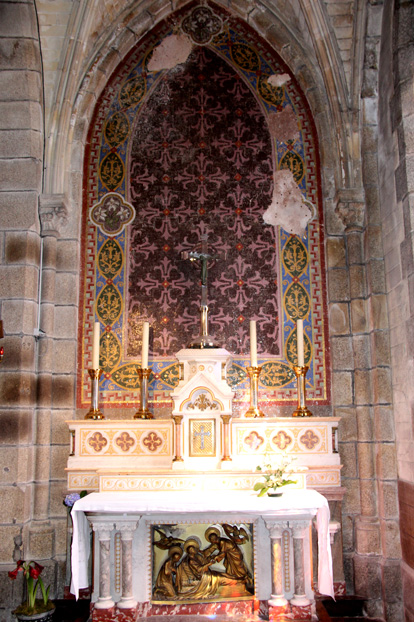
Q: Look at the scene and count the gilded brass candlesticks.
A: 4